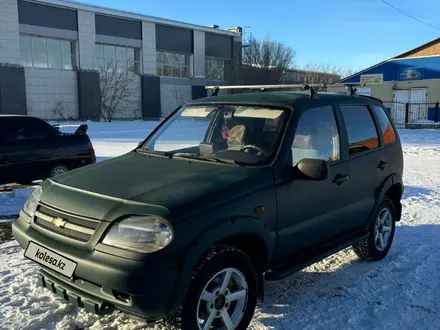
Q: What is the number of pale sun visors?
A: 2